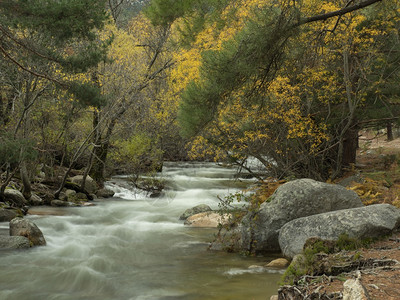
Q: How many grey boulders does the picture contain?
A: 2